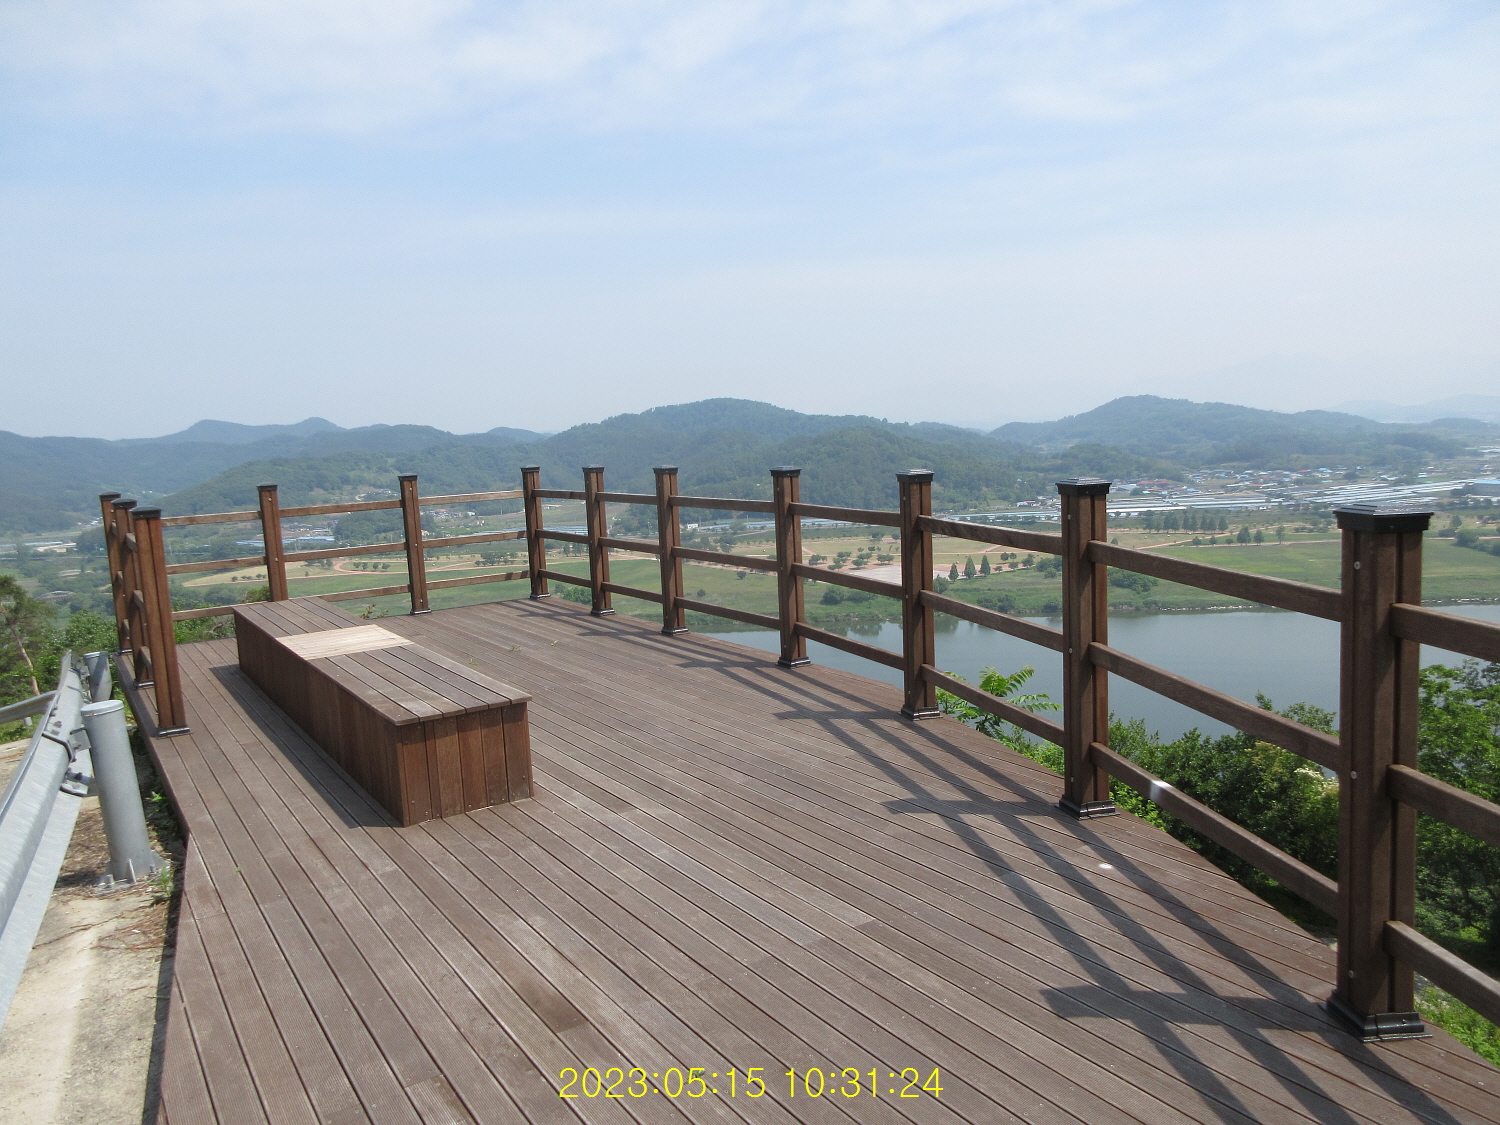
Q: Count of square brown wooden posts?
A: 12